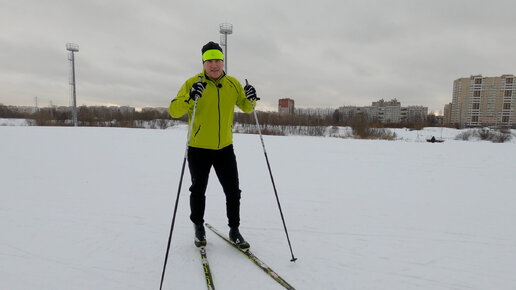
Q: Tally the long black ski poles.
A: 2